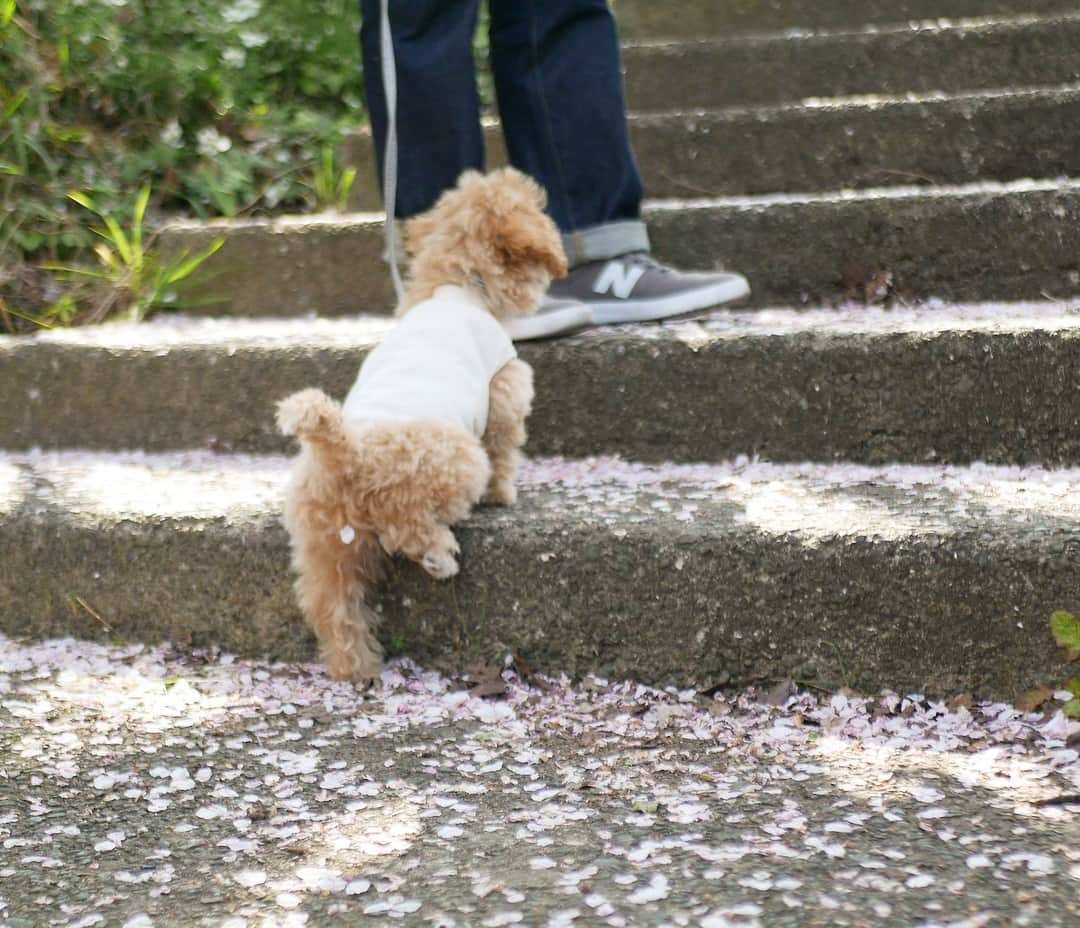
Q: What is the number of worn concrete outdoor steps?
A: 6